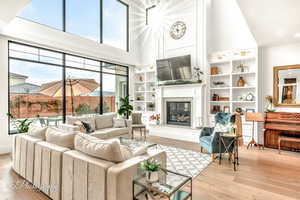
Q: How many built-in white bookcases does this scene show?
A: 2